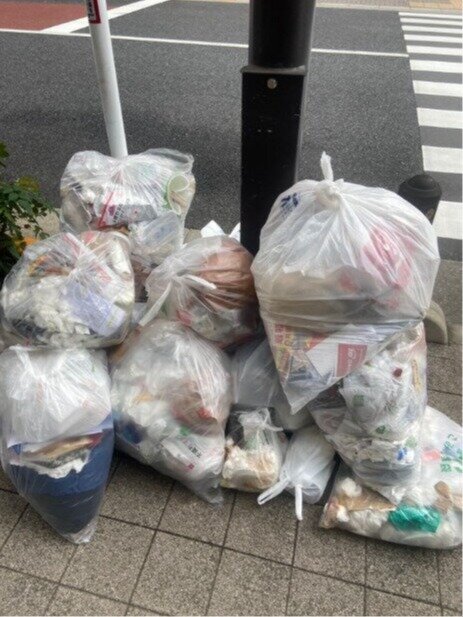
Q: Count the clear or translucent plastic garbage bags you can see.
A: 11